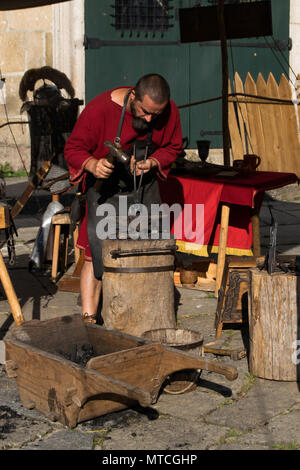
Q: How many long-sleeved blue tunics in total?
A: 0